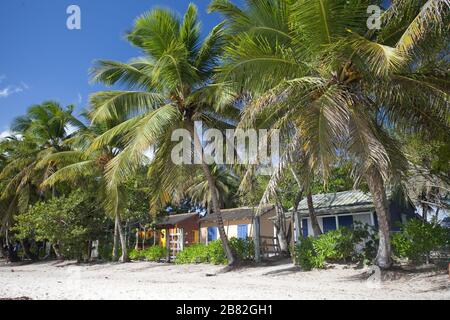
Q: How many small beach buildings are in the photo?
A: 3